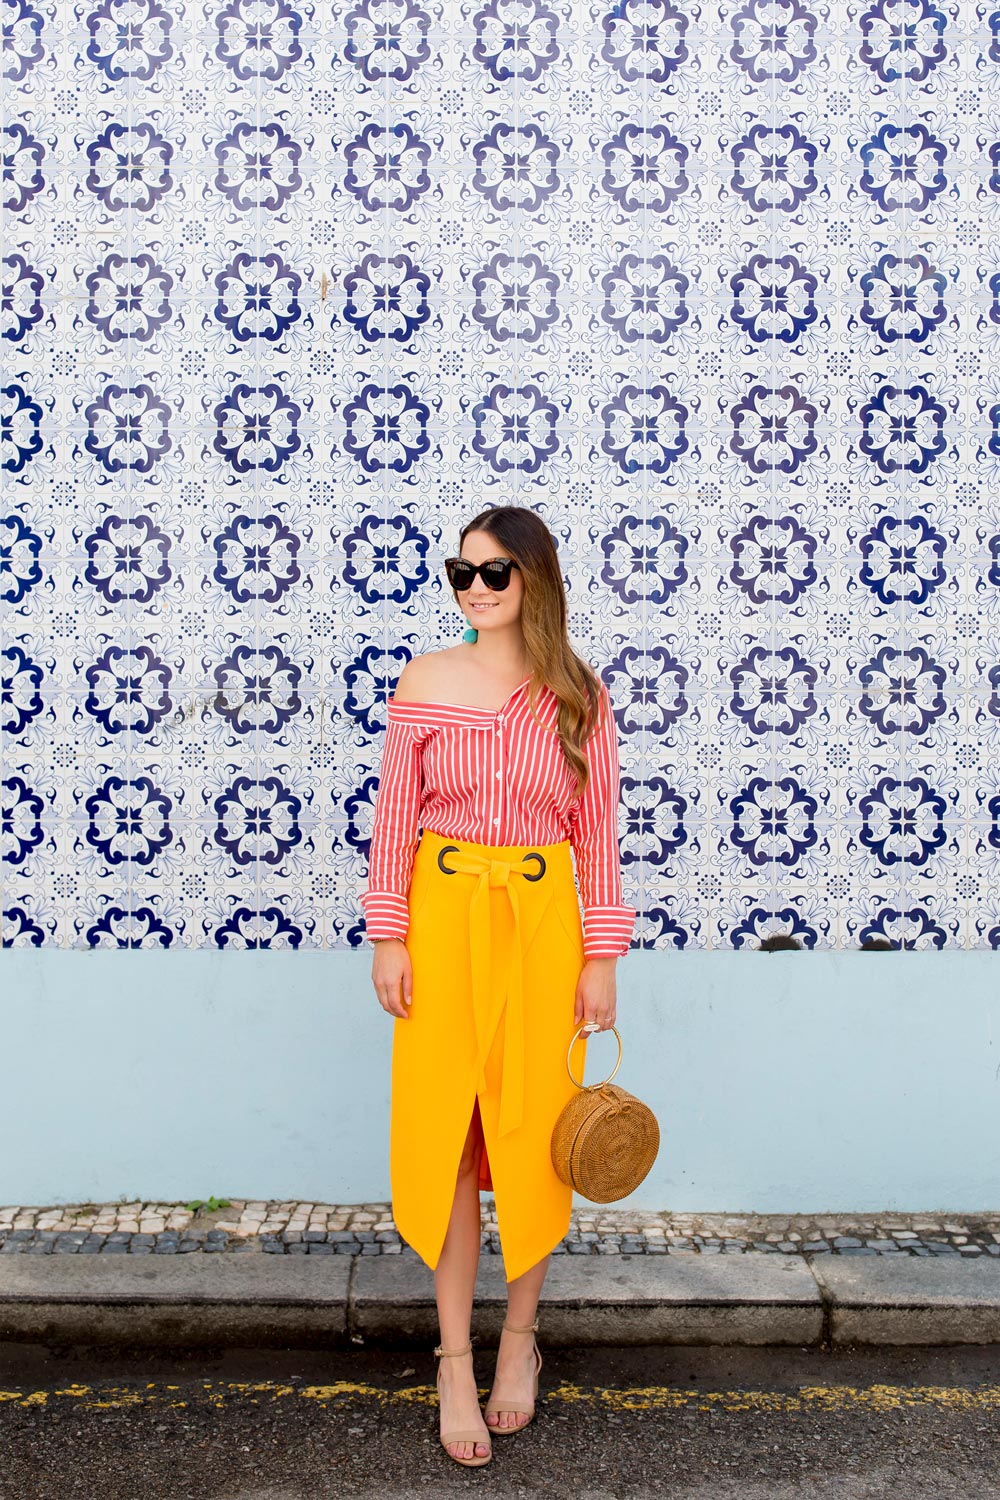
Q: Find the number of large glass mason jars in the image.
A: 0